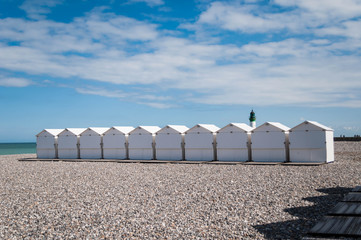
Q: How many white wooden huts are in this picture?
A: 10